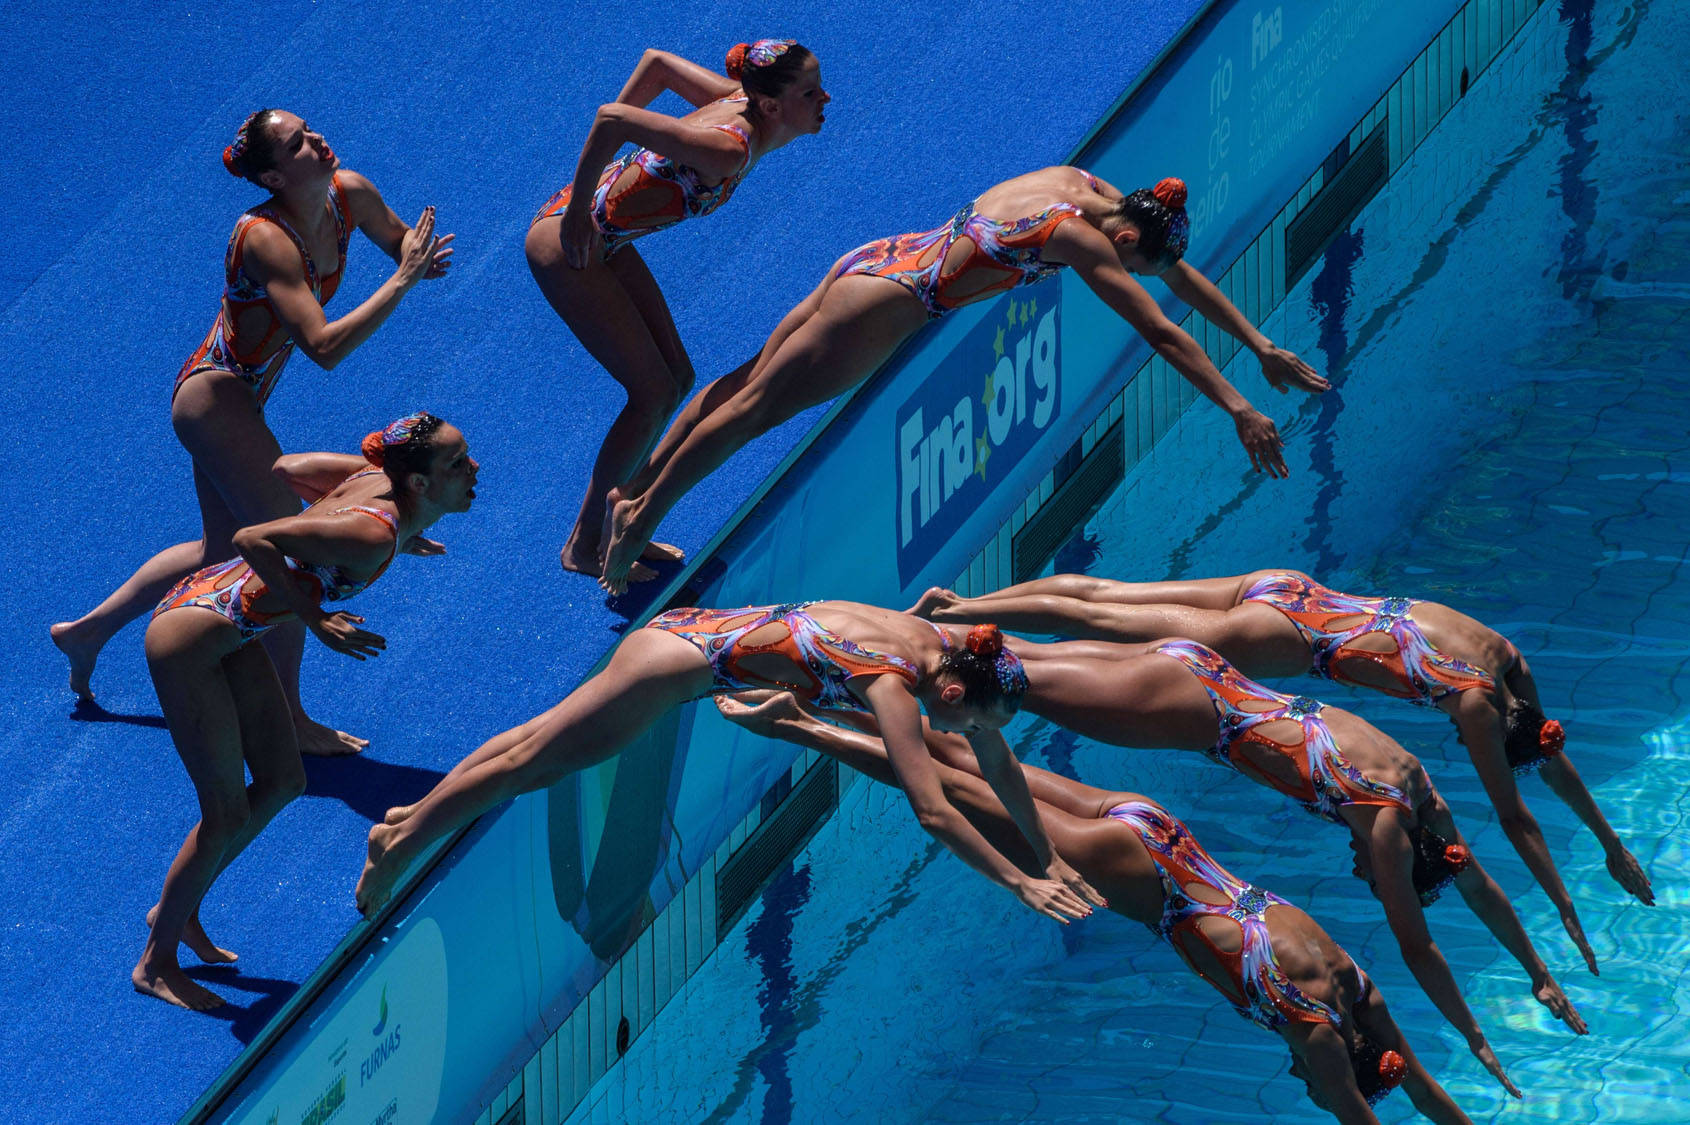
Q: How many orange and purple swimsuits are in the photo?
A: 8